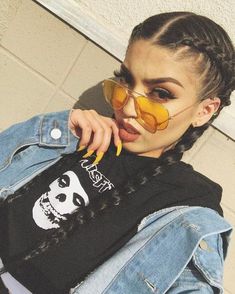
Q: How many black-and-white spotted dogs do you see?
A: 0